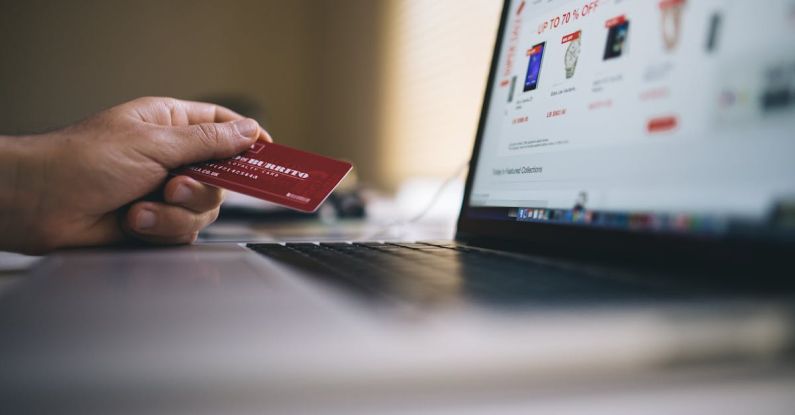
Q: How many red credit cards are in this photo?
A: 1